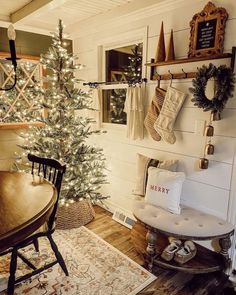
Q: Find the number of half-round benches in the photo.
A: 1